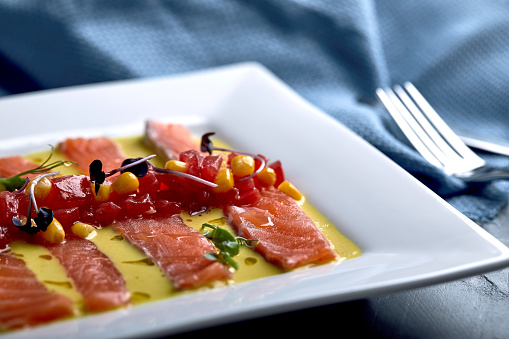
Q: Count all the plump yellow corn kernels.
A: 10